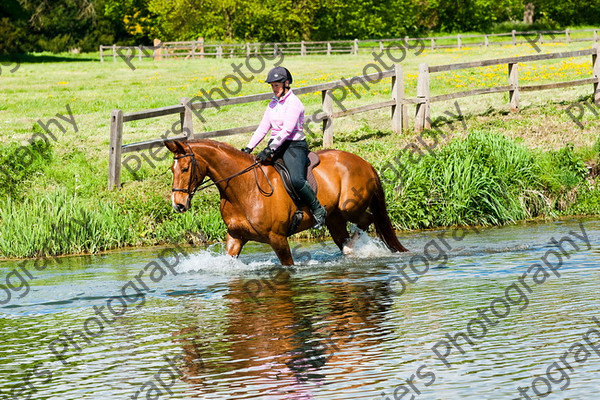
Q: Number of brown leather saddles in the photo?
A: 1